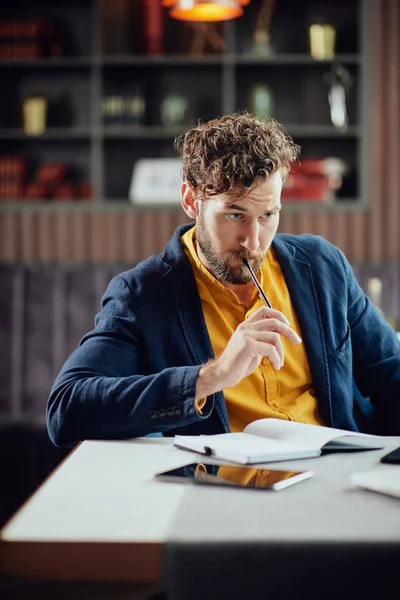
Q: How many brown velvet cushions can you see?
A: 0